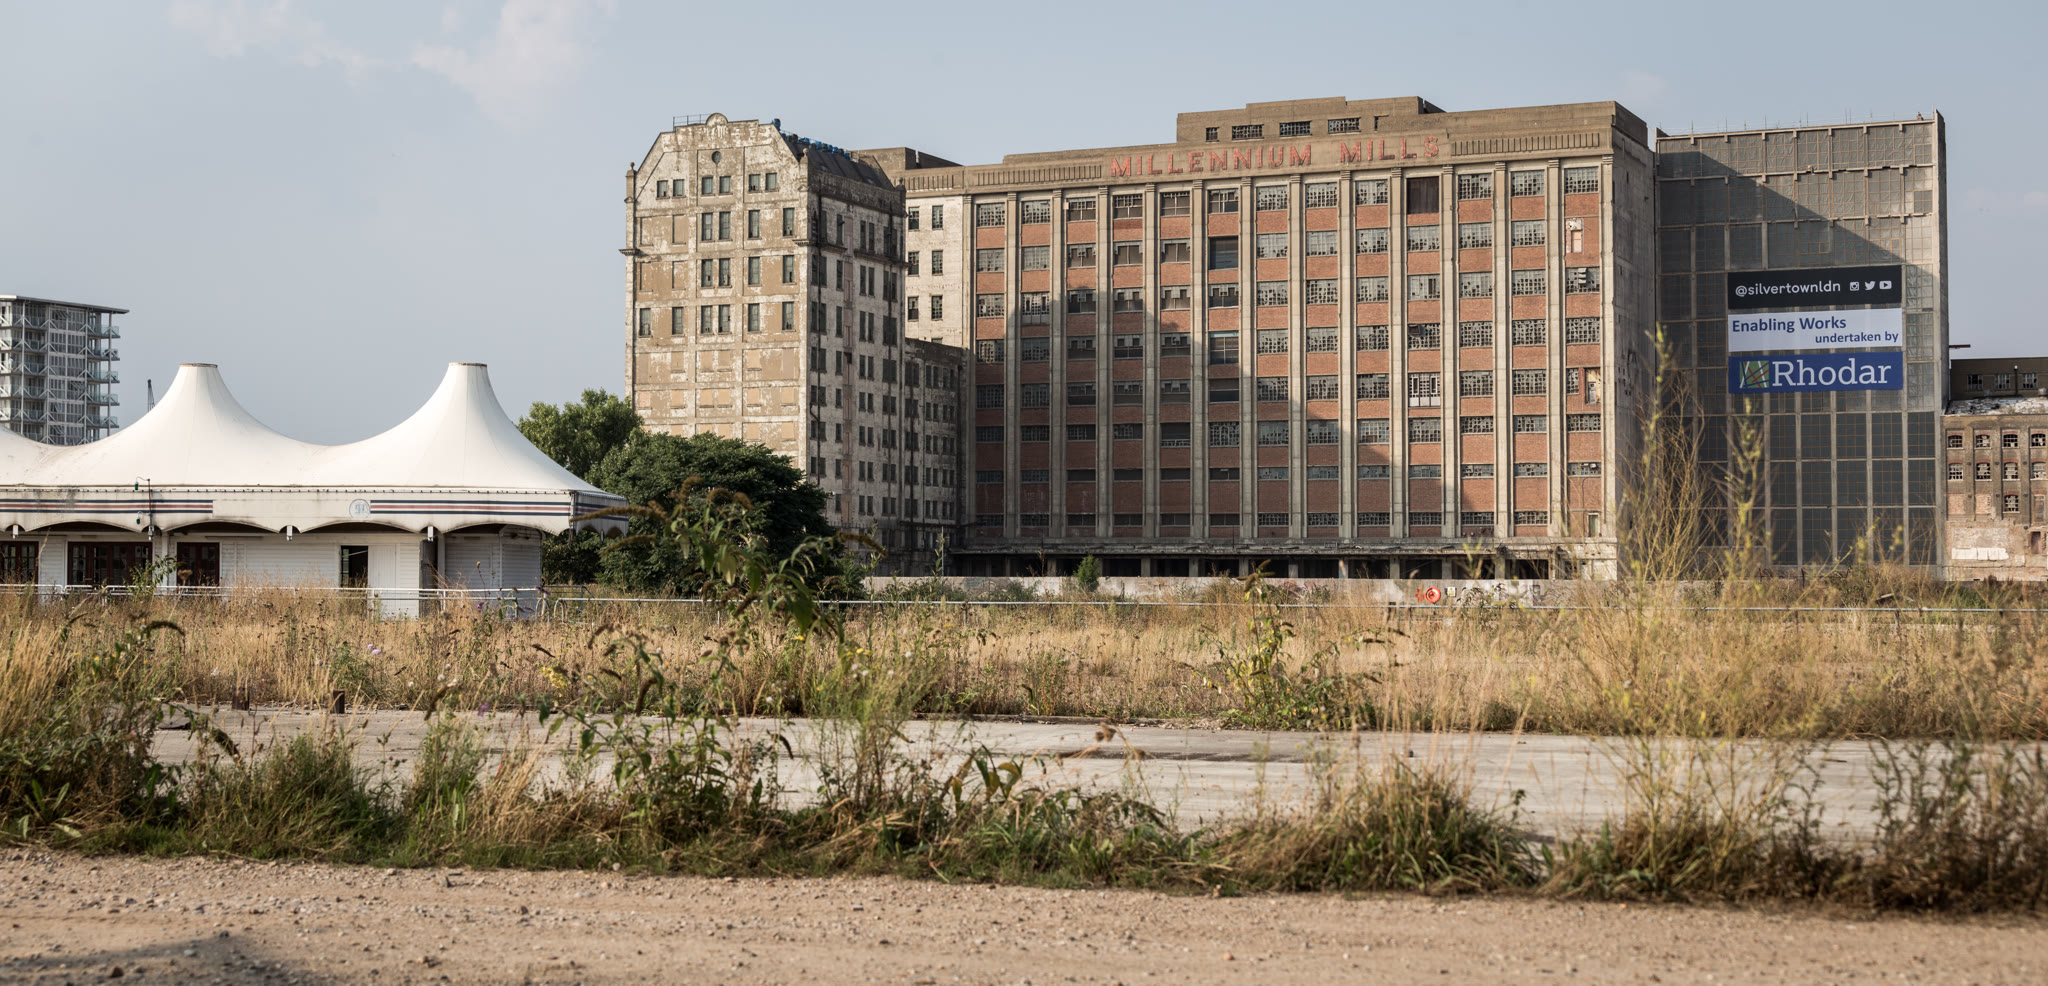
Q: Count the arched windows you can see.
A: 9